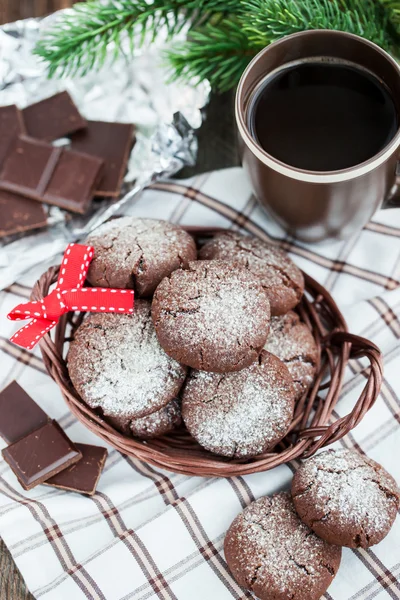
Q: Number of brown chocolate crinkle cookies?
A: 9